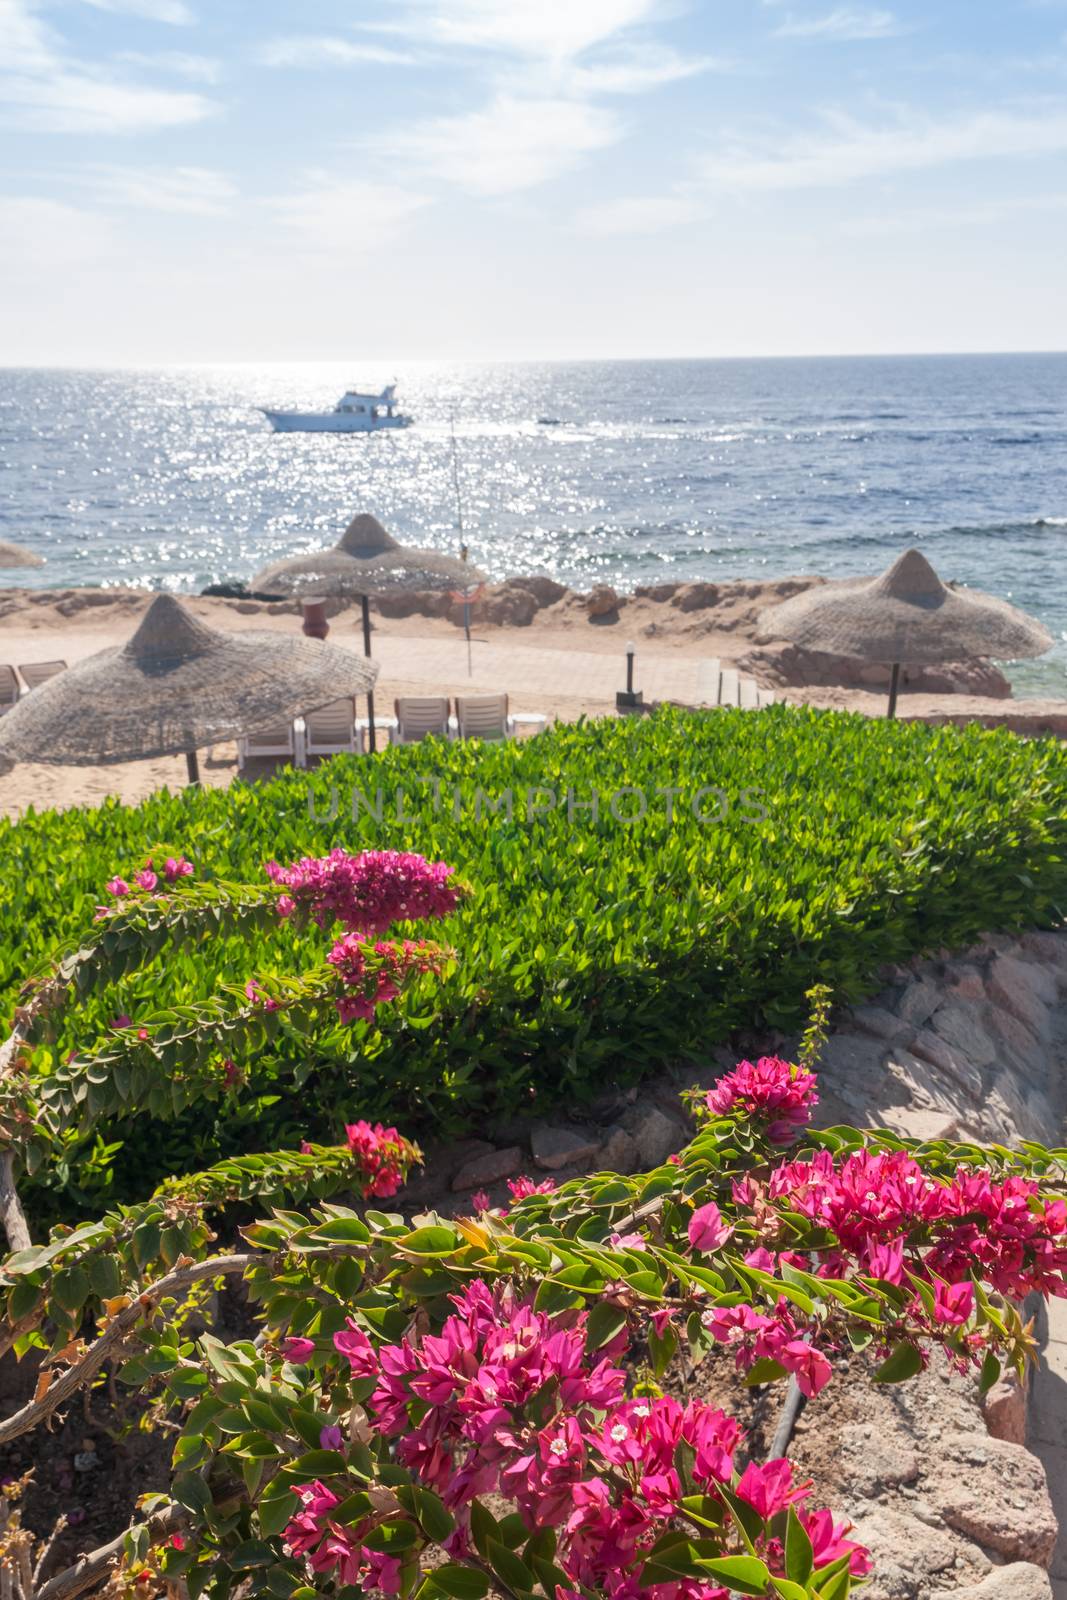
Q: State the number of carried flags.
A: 0